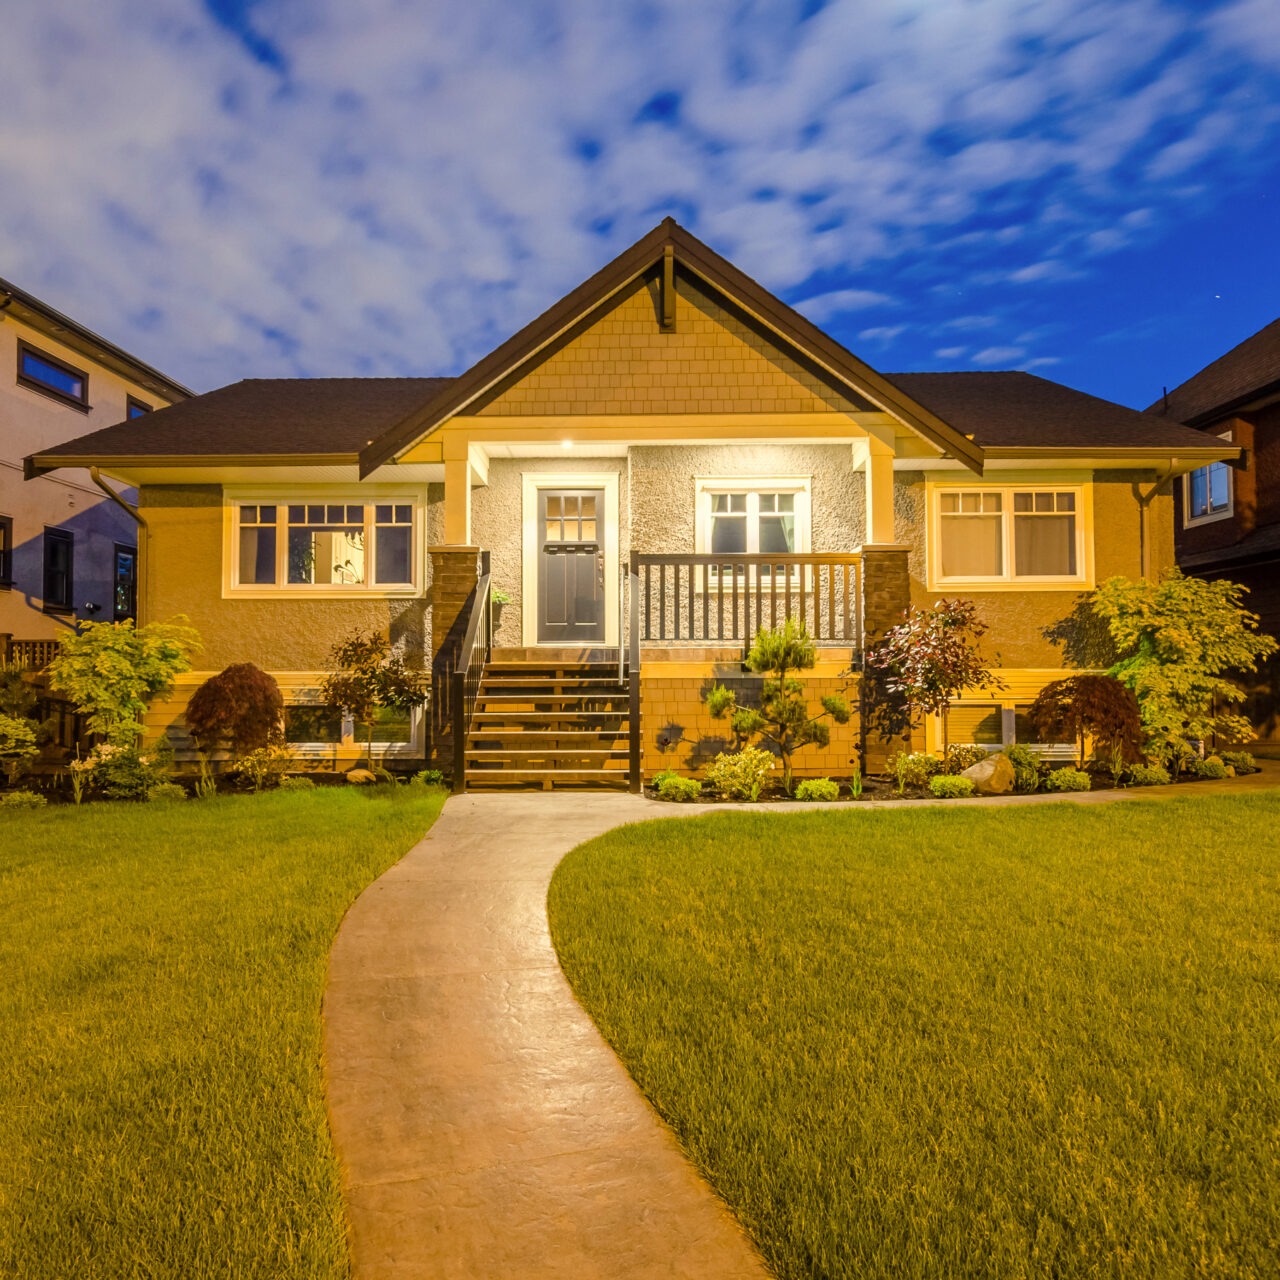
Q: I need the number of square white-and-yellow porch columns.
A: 2